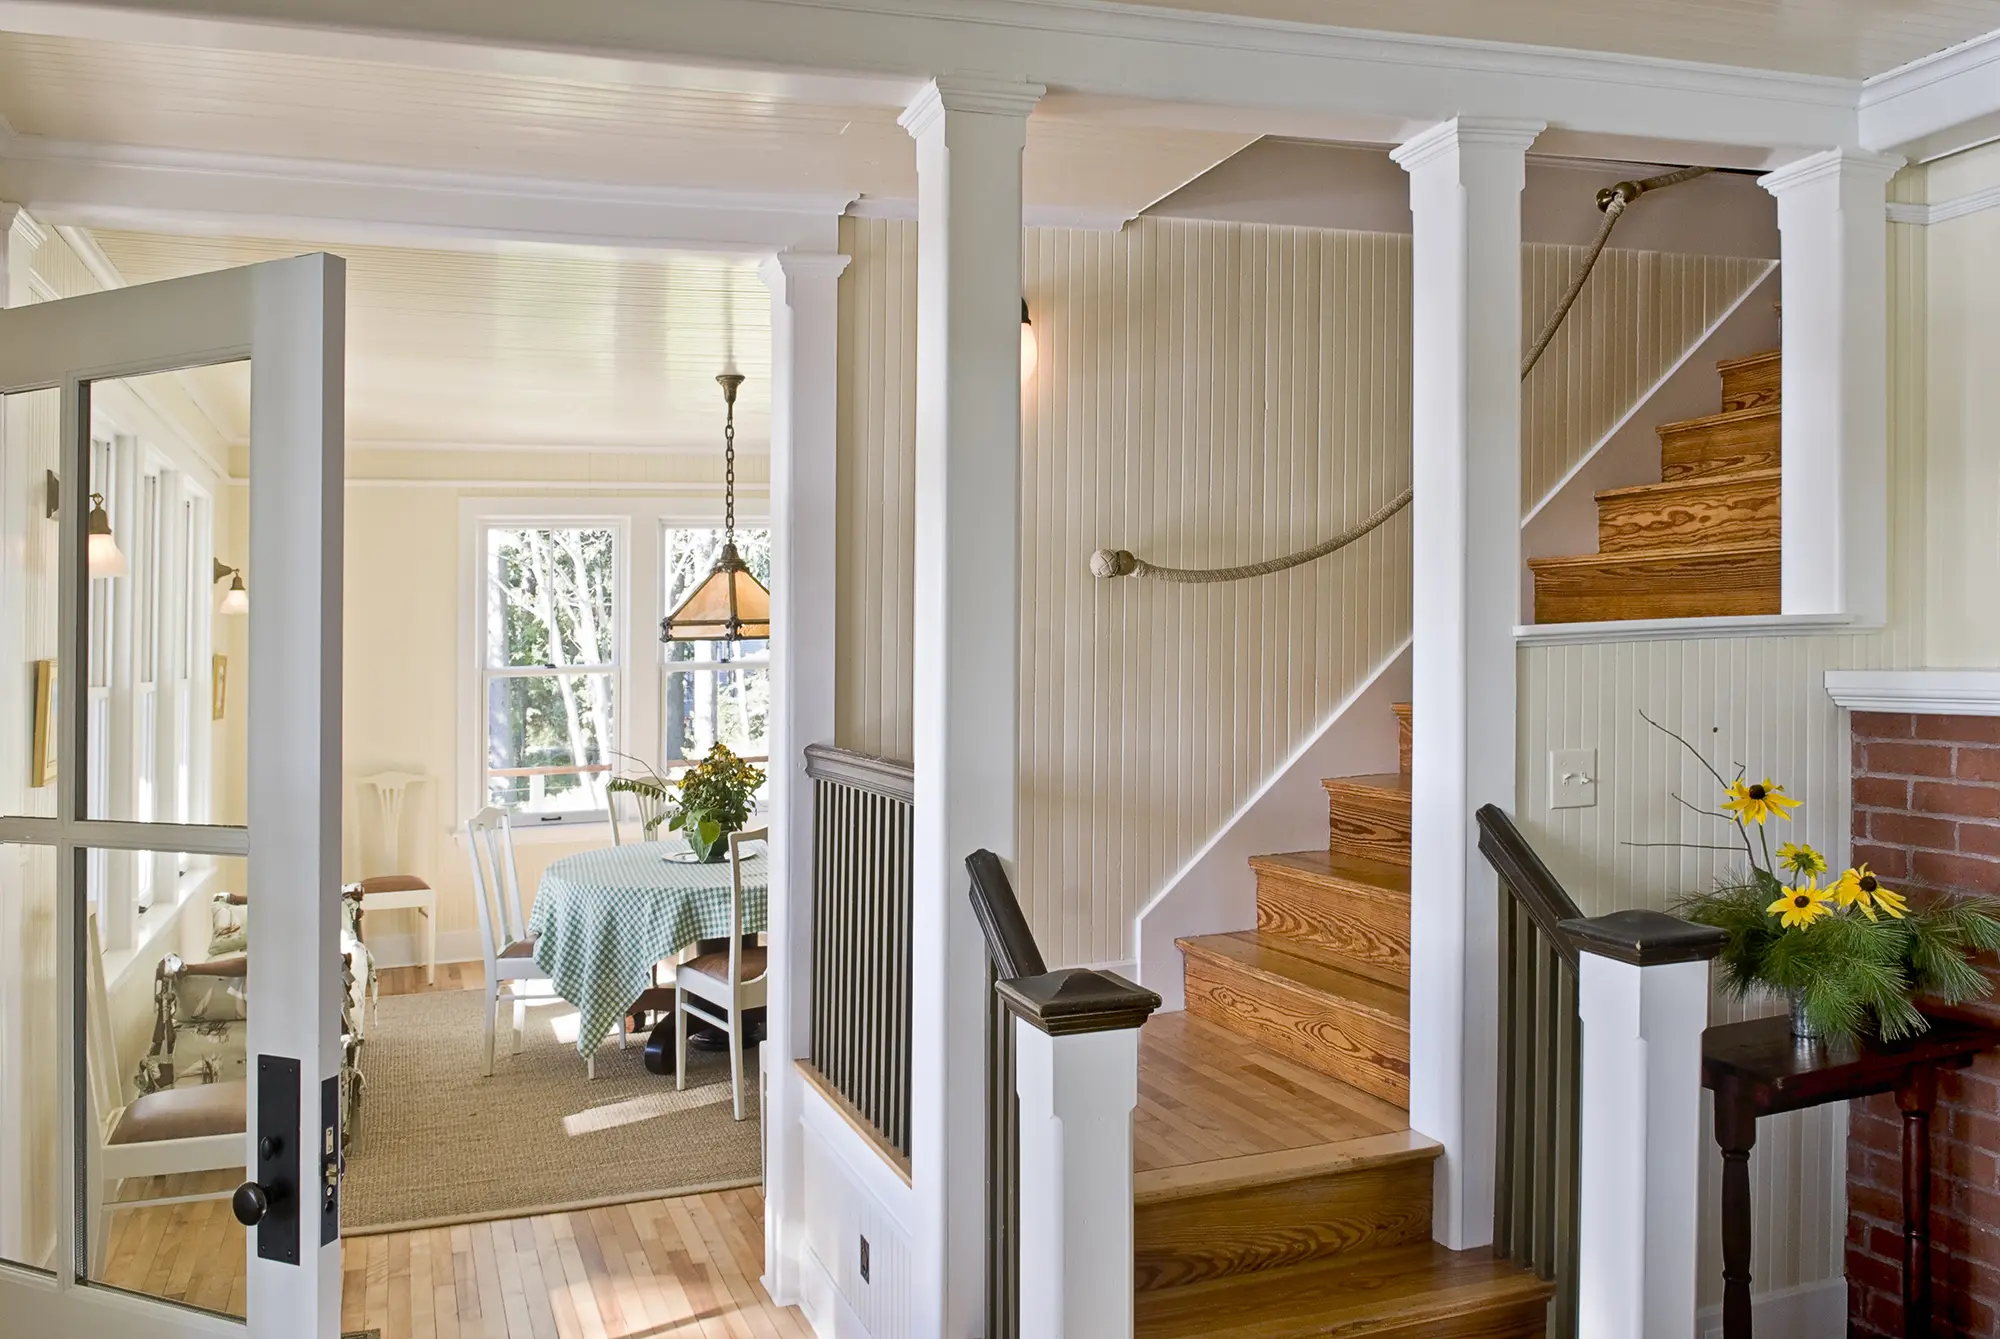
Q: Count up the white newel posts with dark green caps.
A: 2